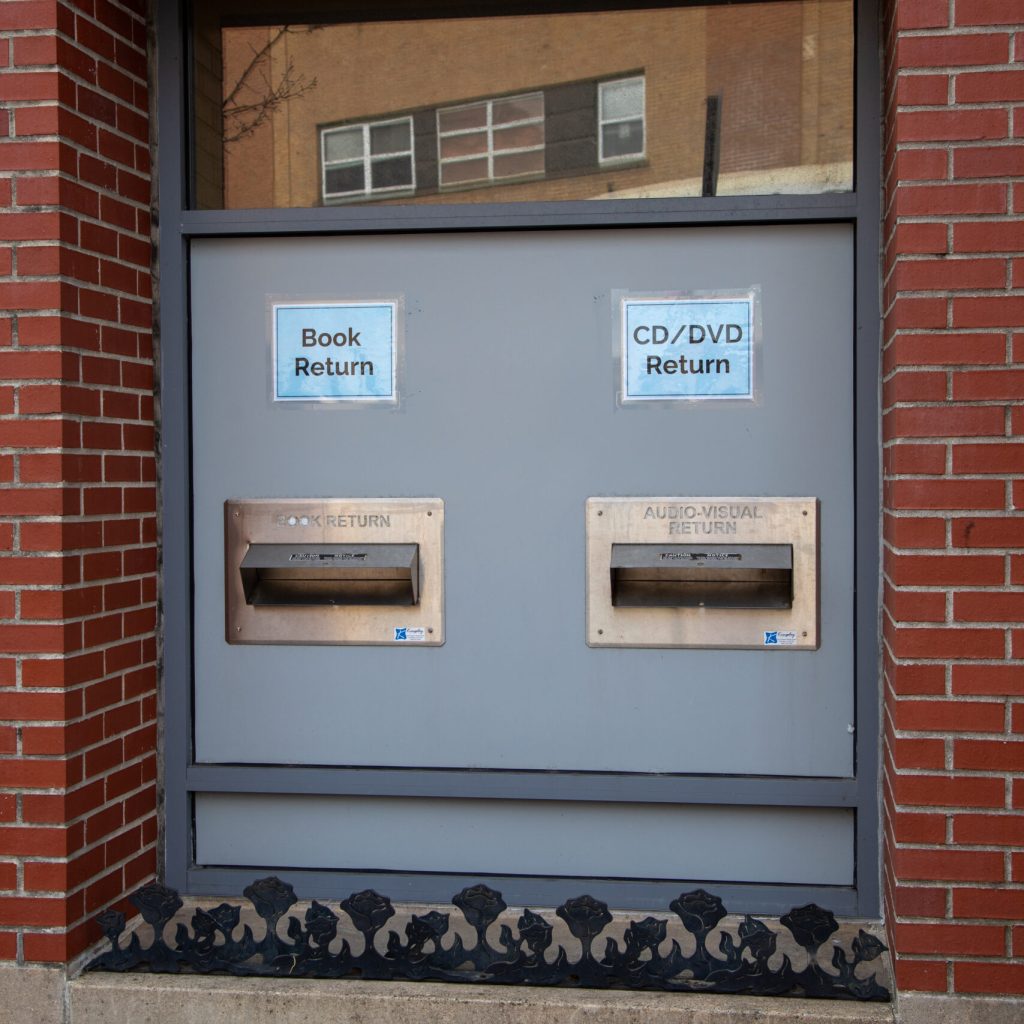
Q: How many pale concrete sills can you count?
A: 1